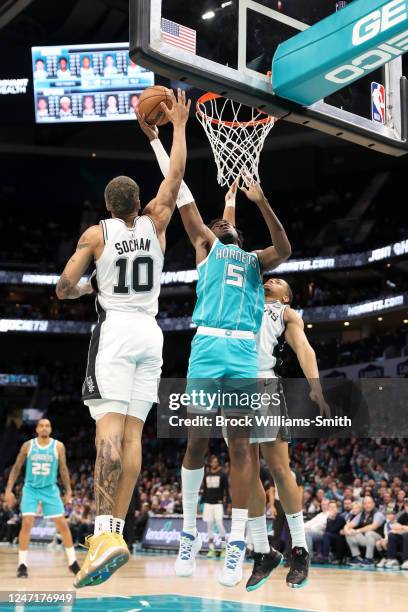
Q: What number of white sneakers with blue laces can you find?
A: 2